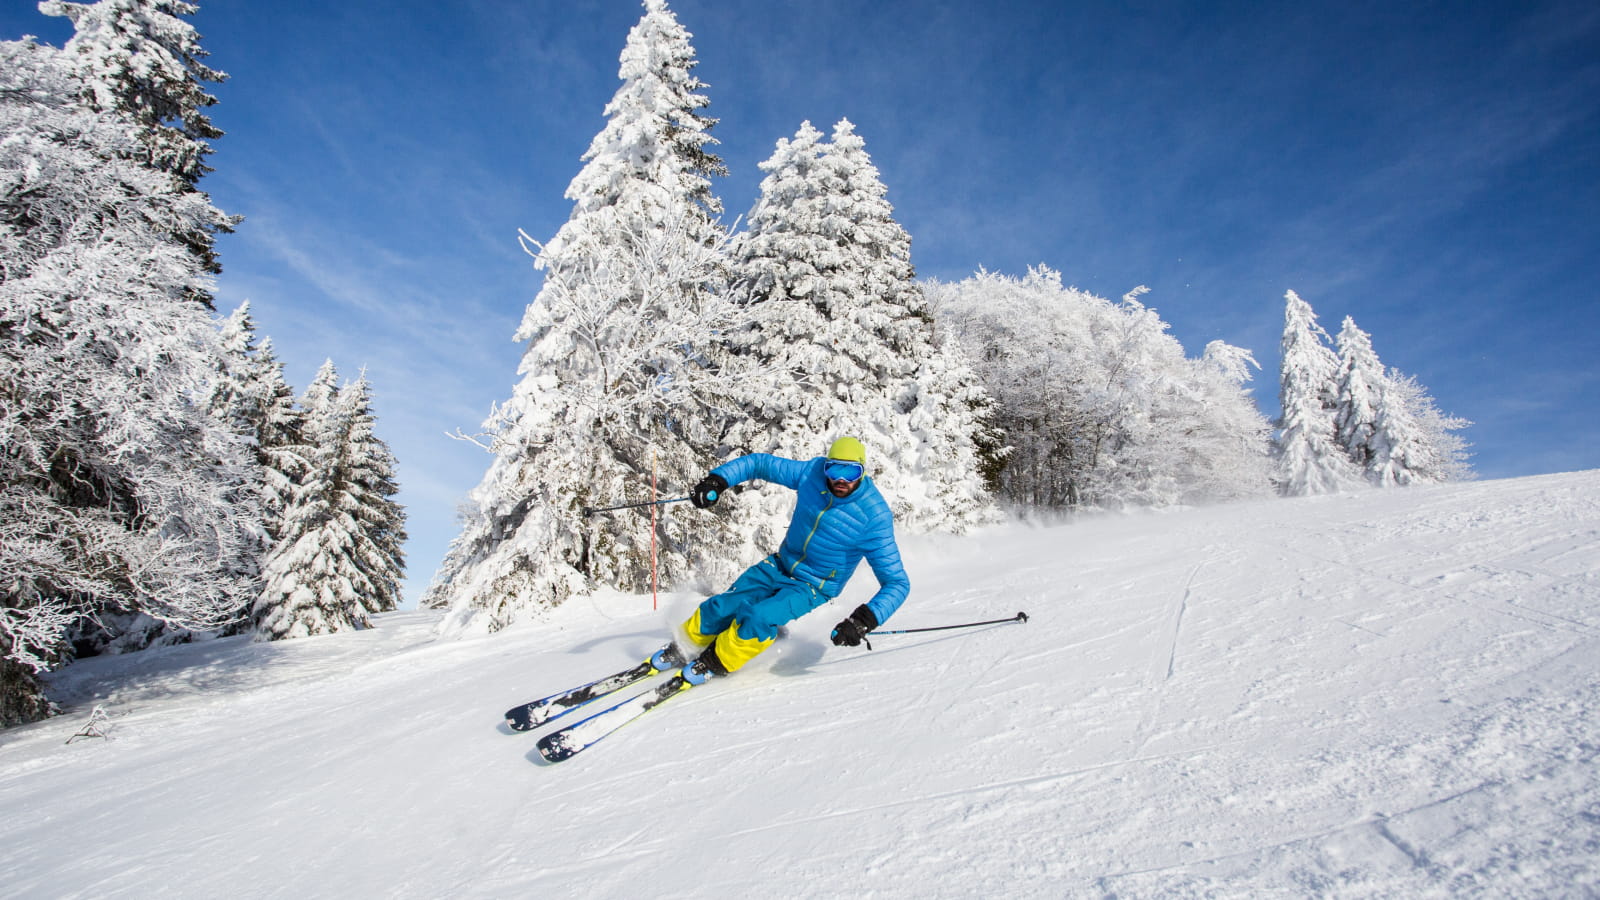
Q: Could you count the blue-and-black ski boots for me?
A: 2